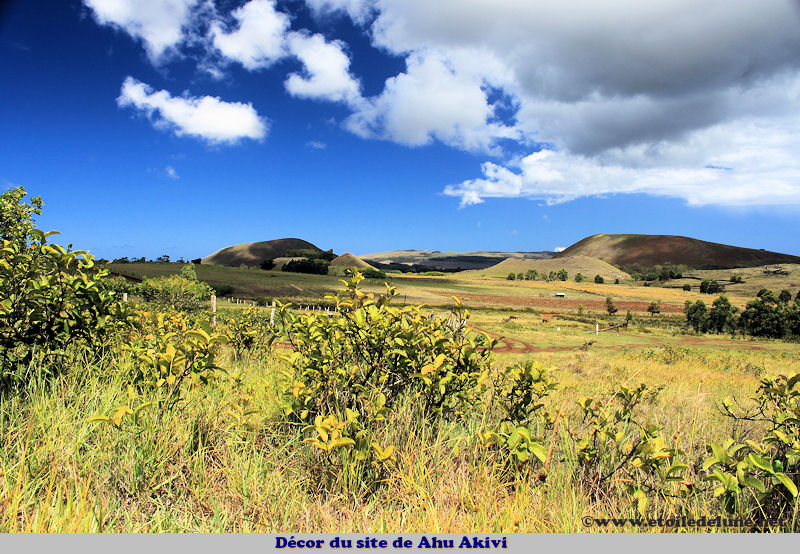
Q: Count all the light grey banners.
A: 1